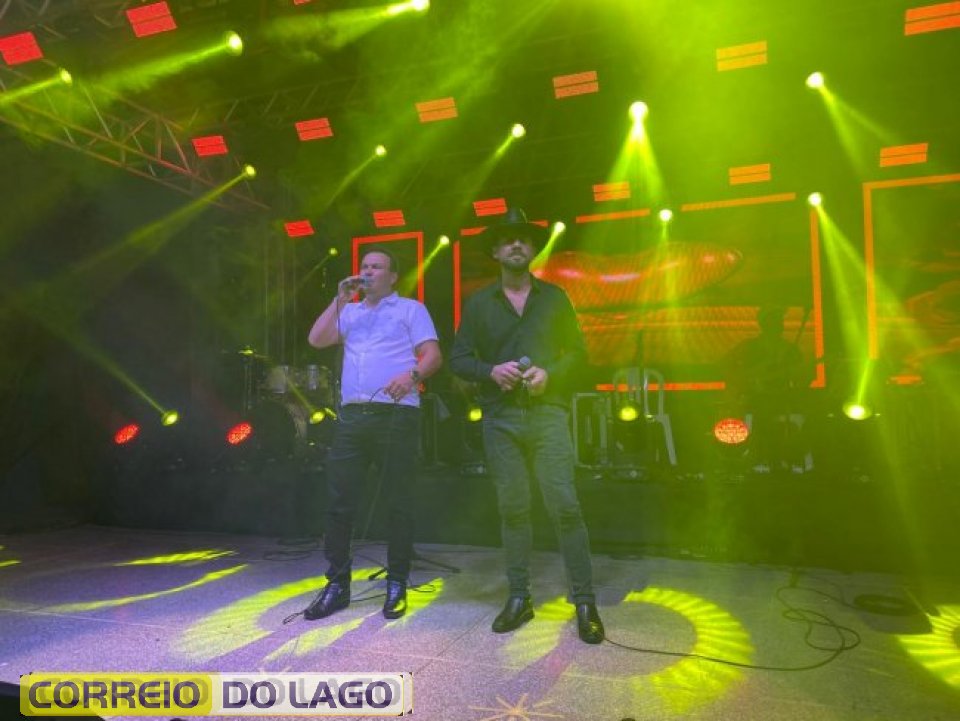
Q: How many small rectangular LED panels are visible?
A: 14